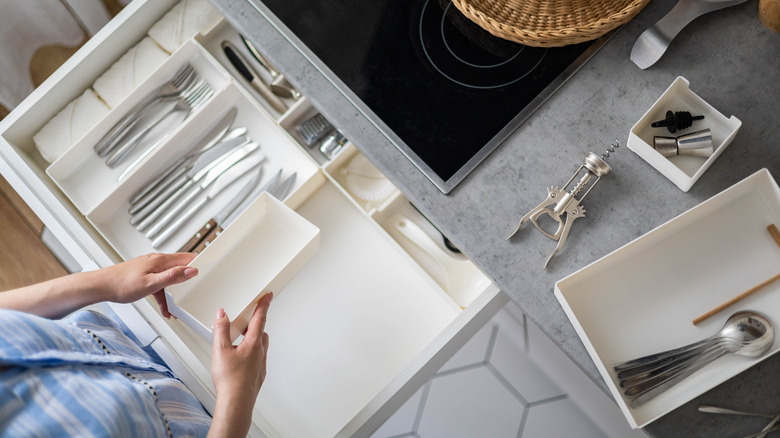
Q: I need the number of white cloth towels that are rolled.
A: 3